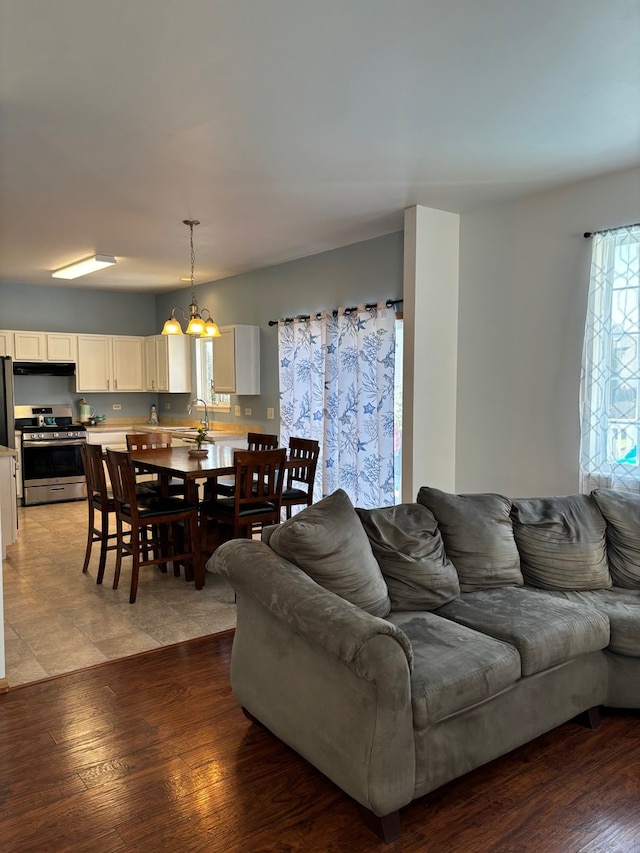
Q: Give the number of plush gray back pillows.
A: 5